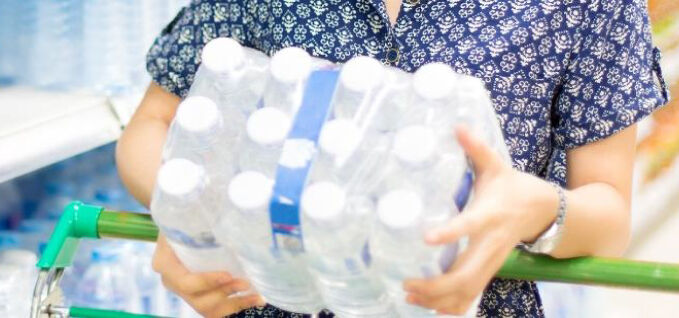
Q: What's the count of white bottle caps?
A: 12